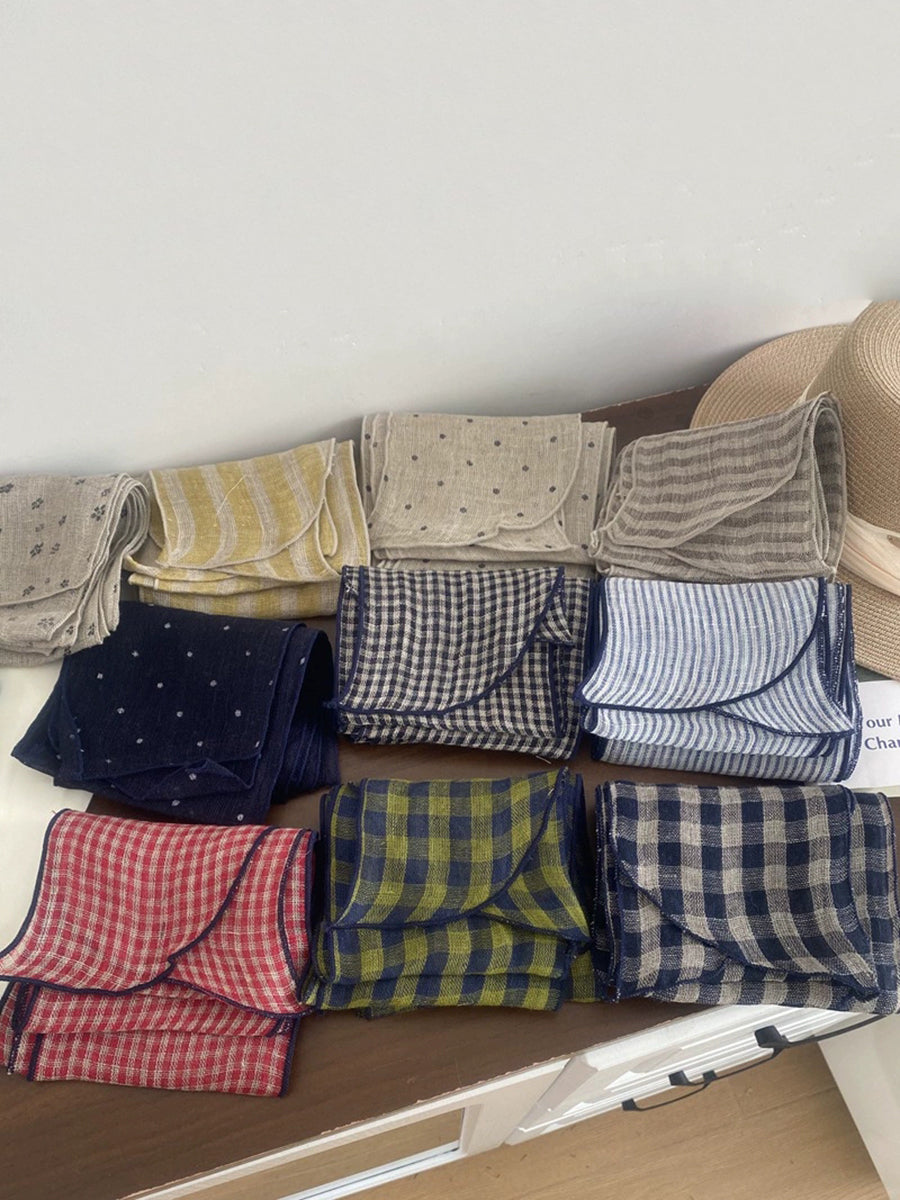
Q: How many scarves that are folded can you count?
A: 10